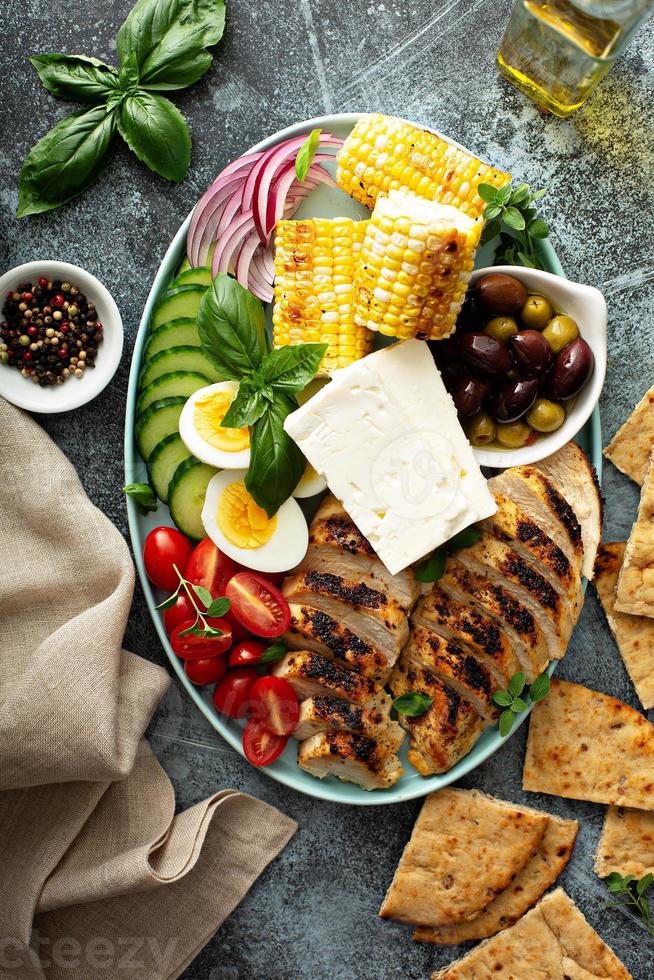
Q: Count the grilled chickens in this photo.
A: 2